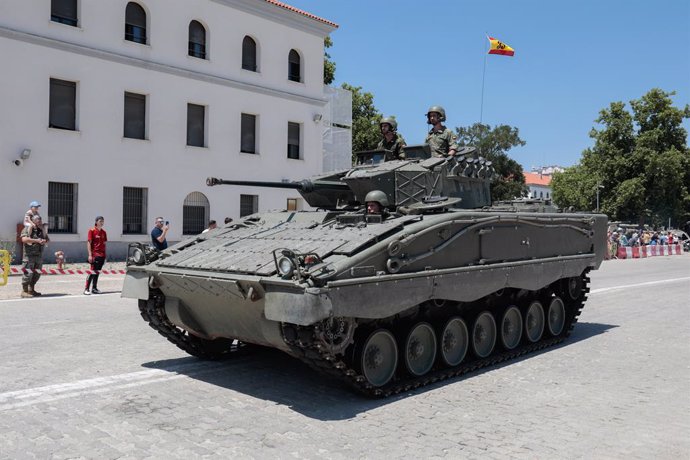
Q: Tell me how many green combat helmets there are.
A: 3